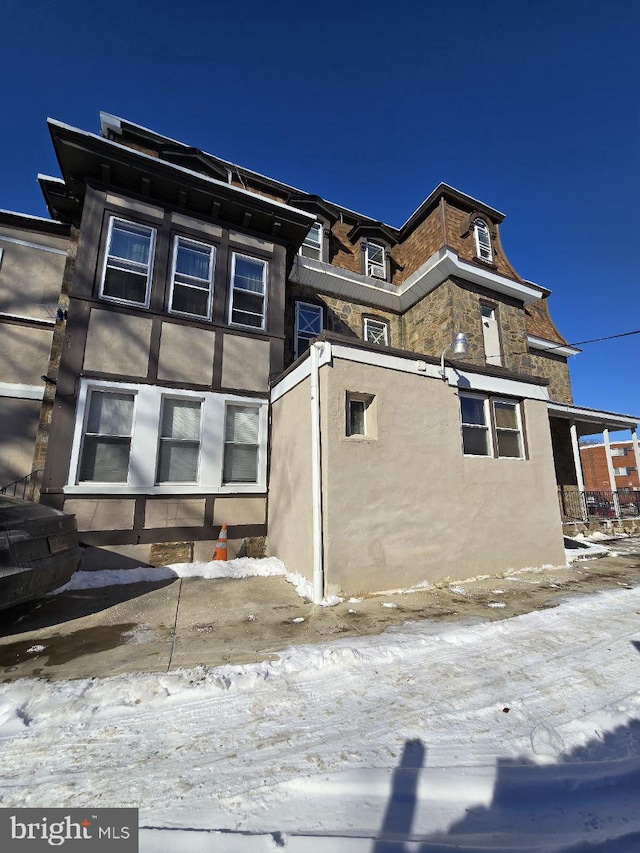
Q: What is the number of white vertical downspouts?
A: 1